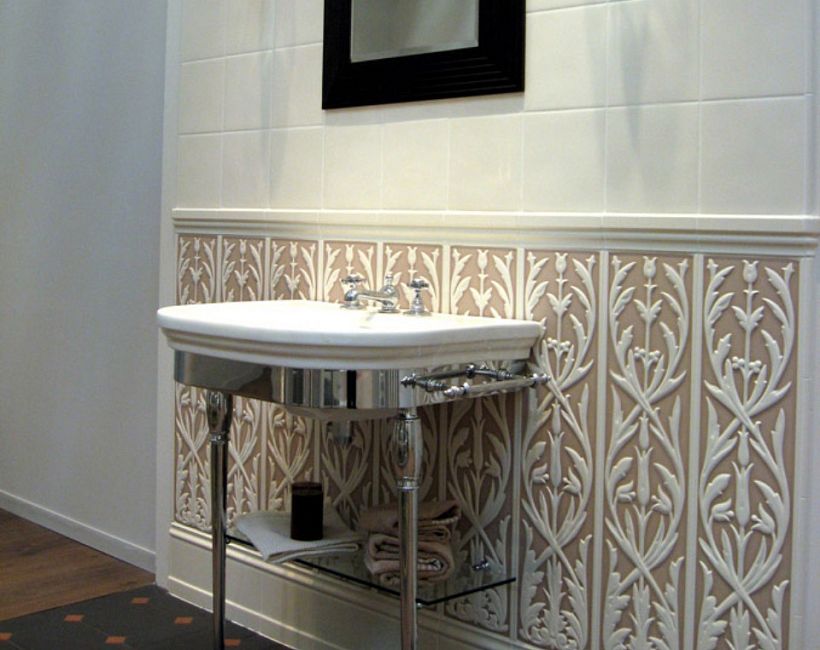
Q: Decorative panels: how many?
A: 9